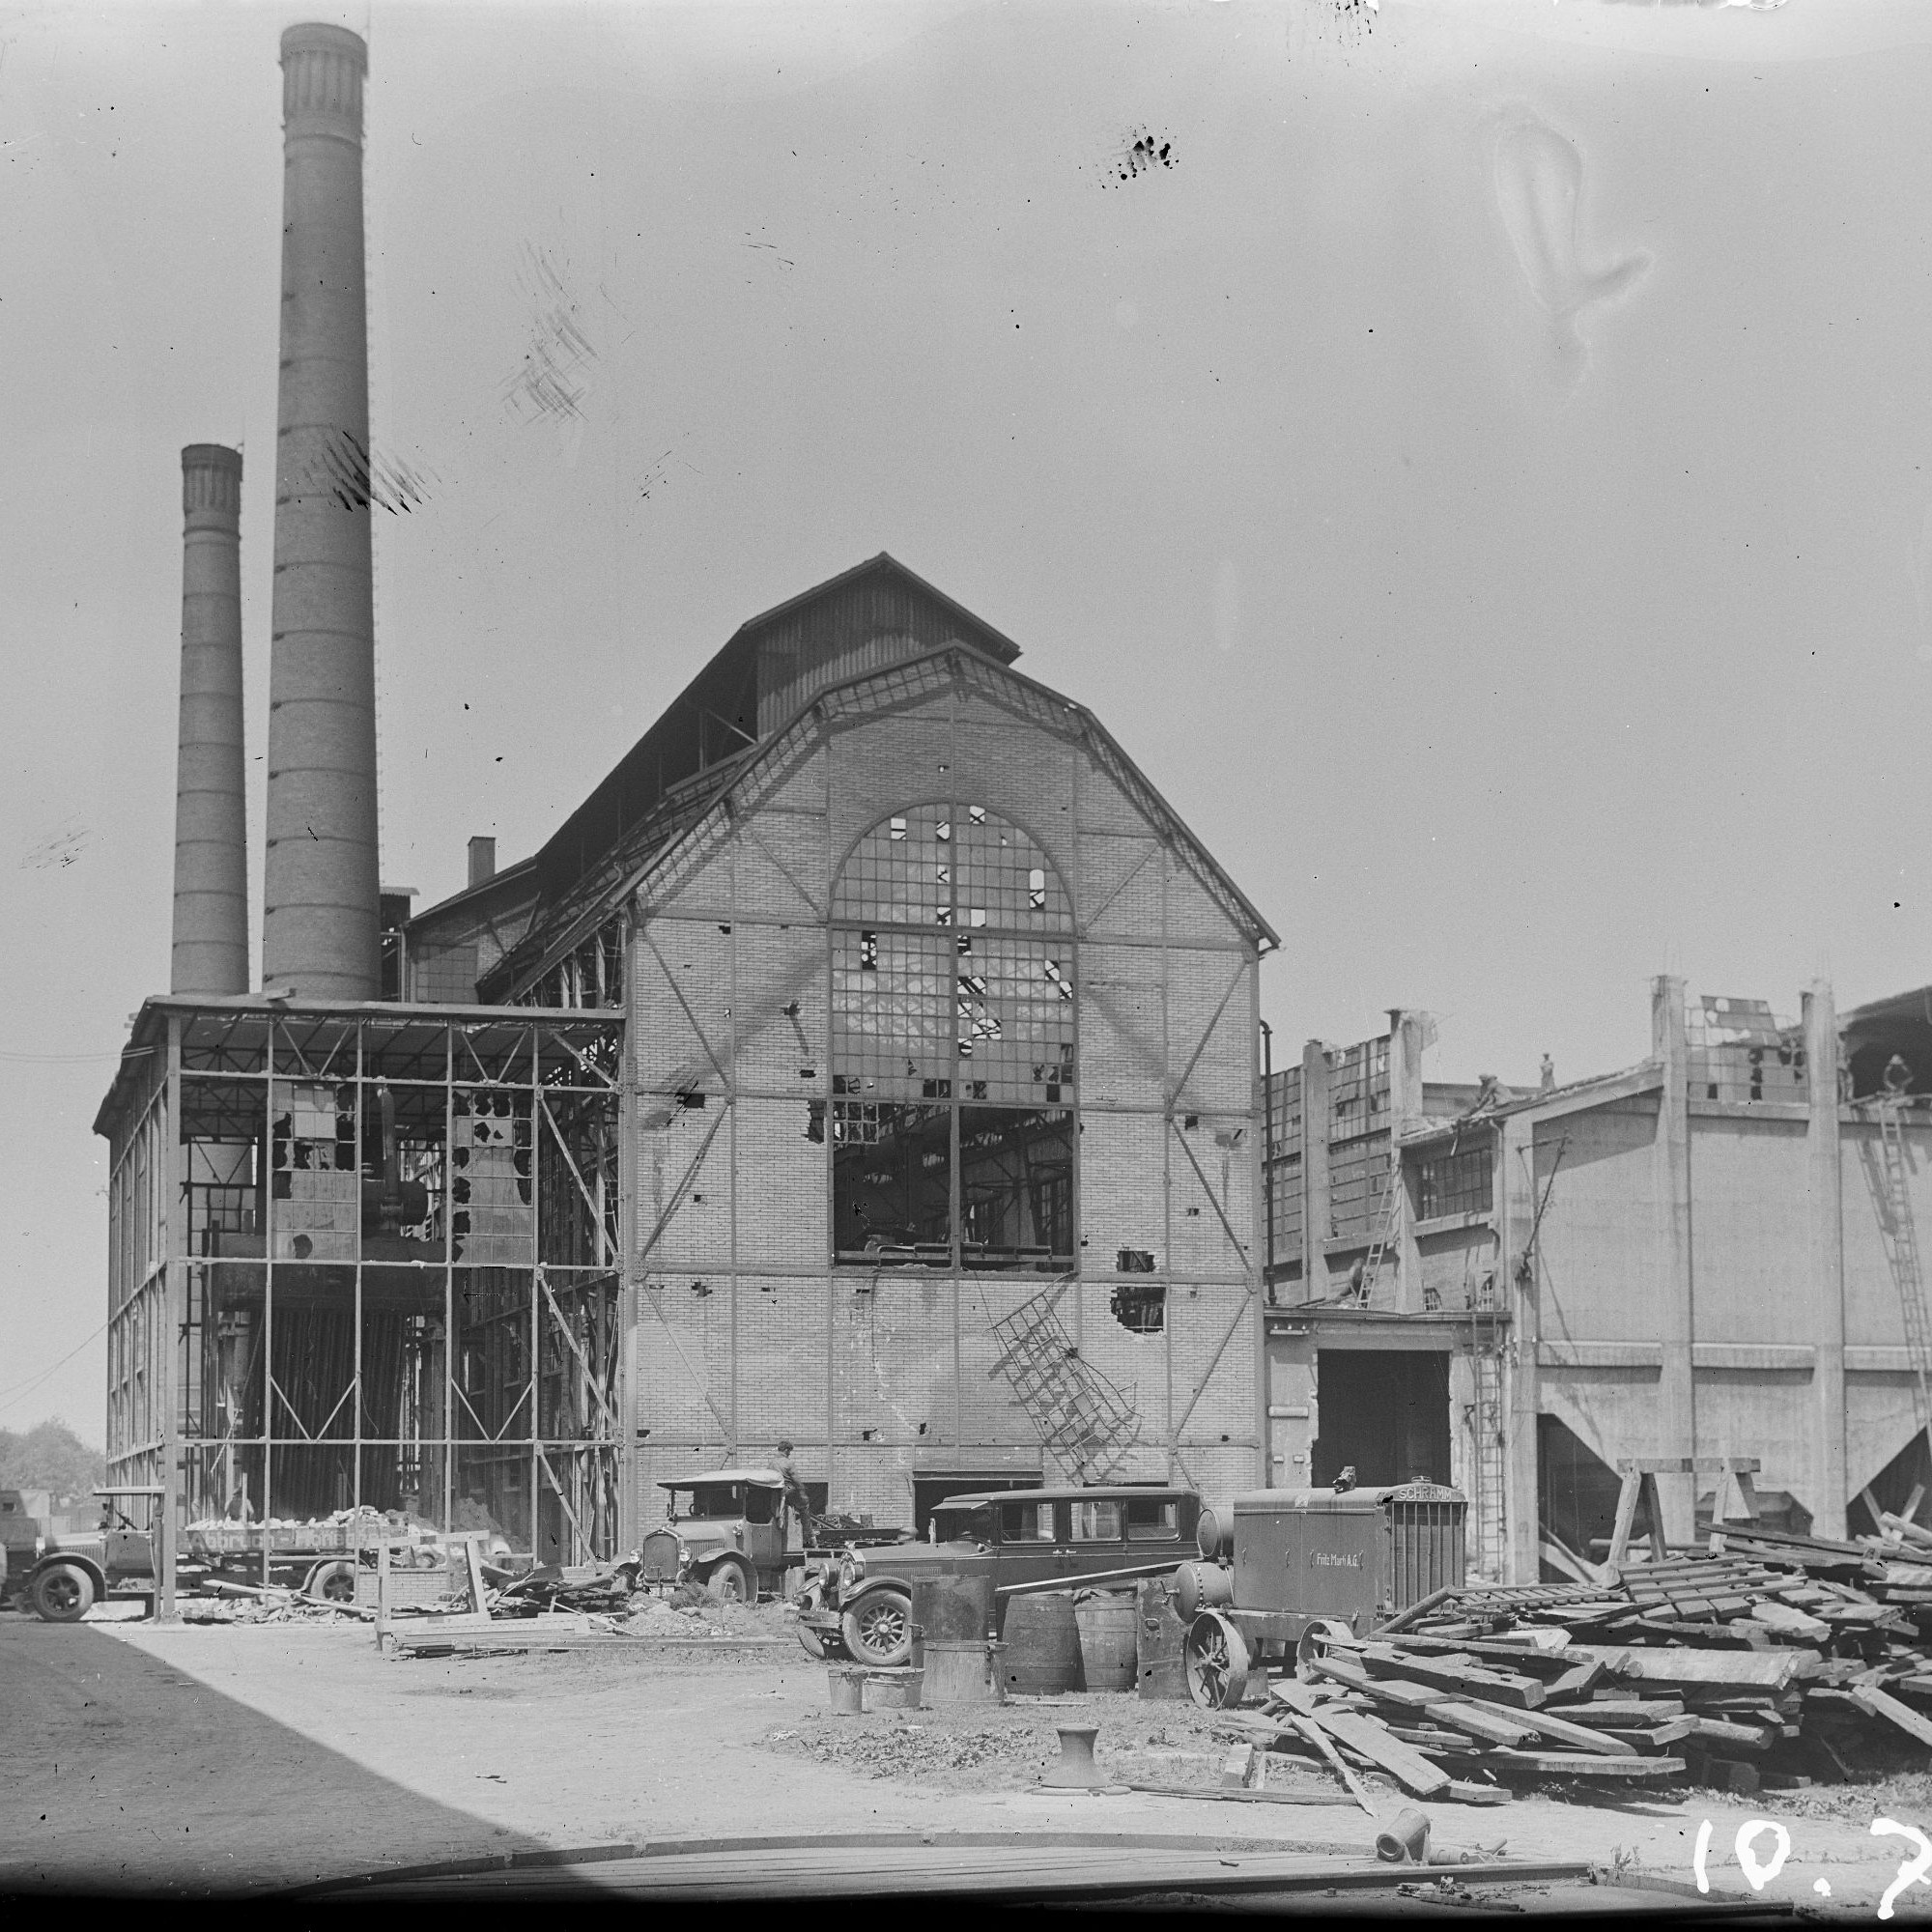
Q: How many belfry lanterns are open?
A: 0